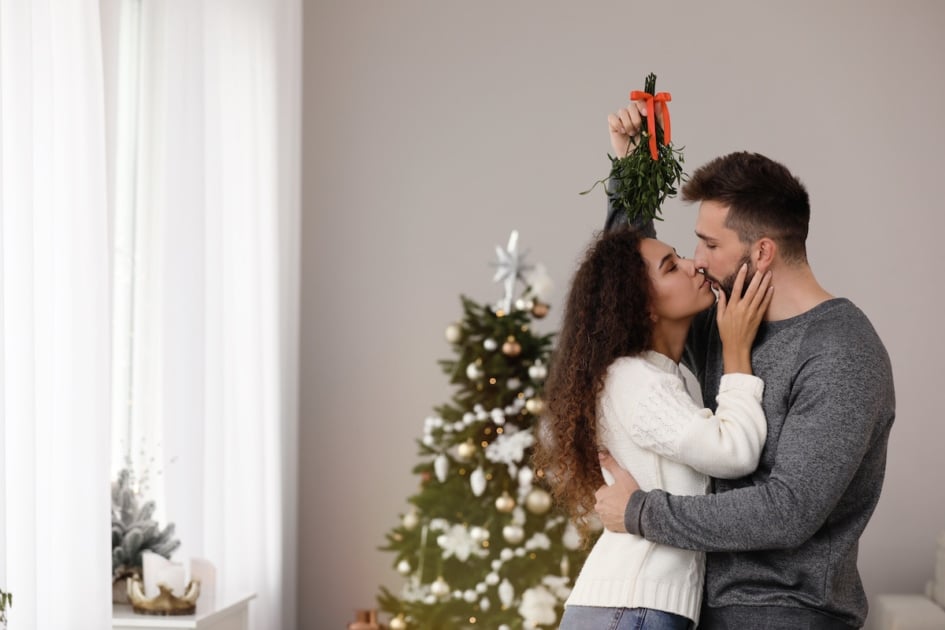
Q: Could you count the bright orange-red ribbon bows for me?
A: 1